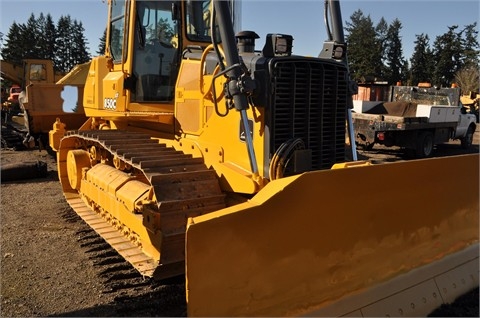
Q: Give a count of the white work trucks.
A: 1